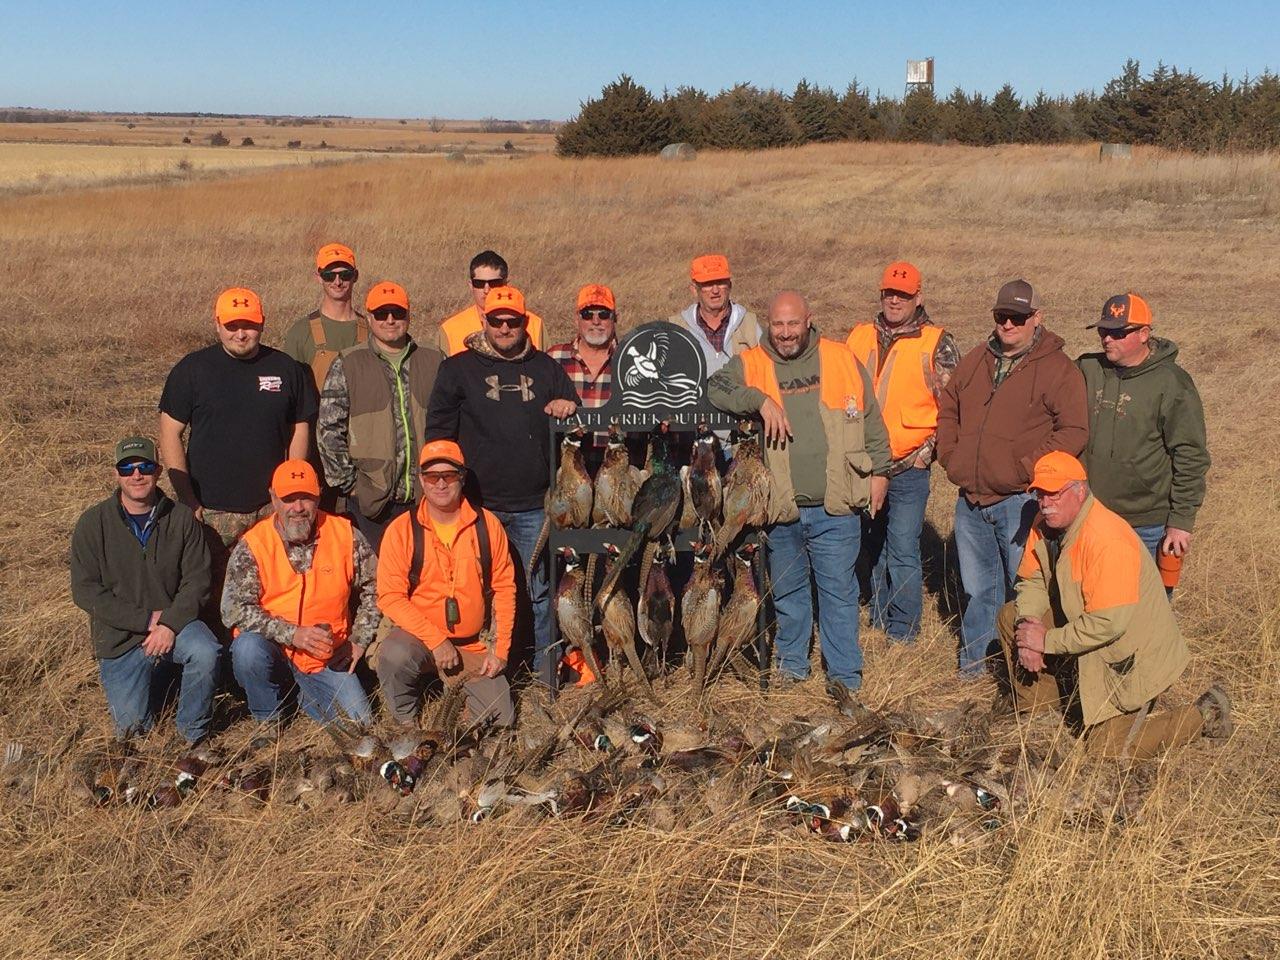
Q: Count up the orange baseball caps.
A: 10